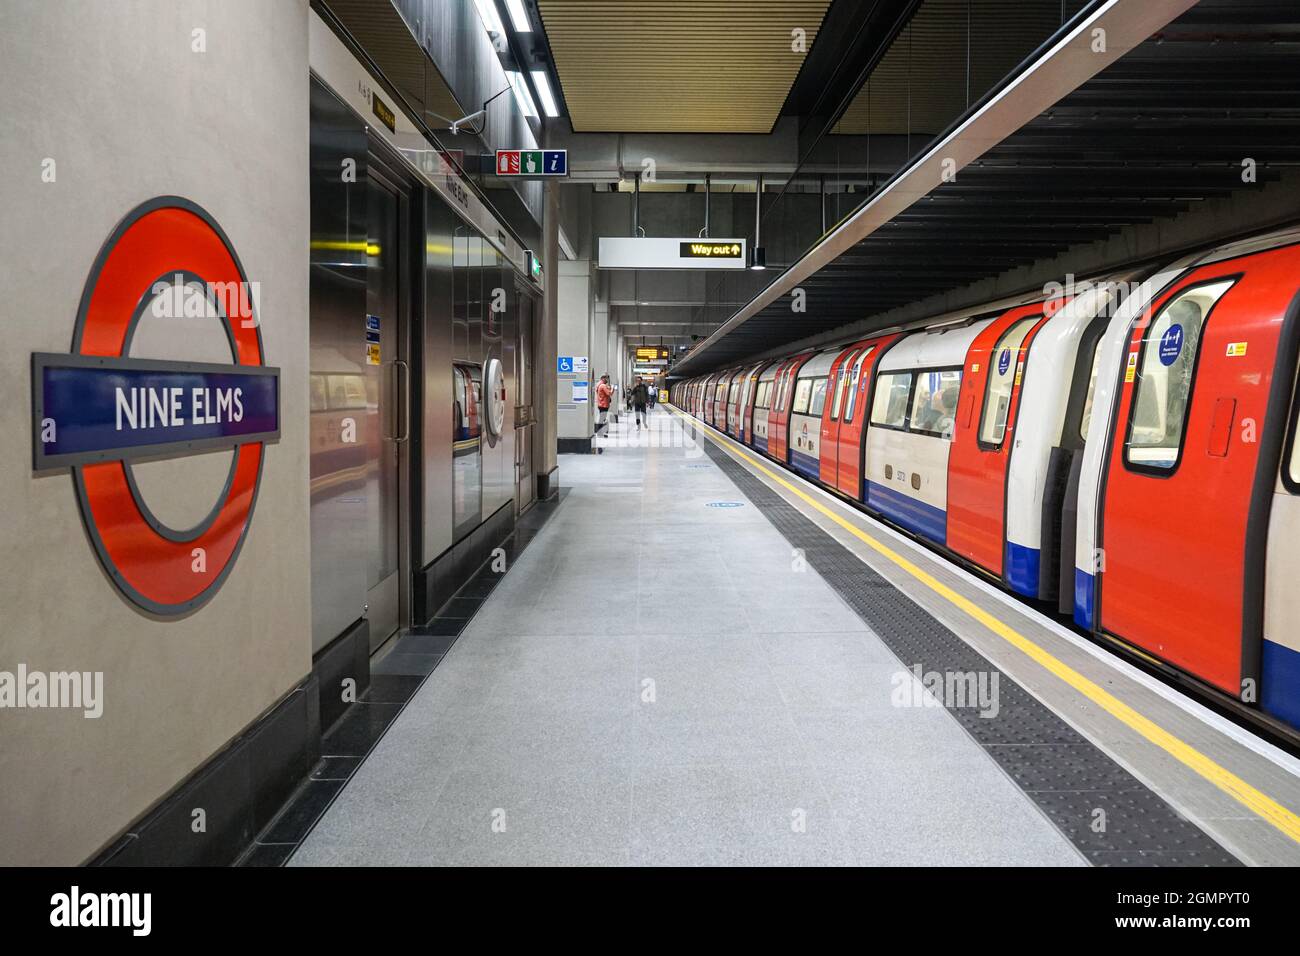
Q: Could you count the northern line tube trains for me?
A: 1